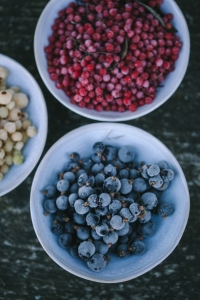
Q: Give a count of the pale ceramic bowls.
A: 3